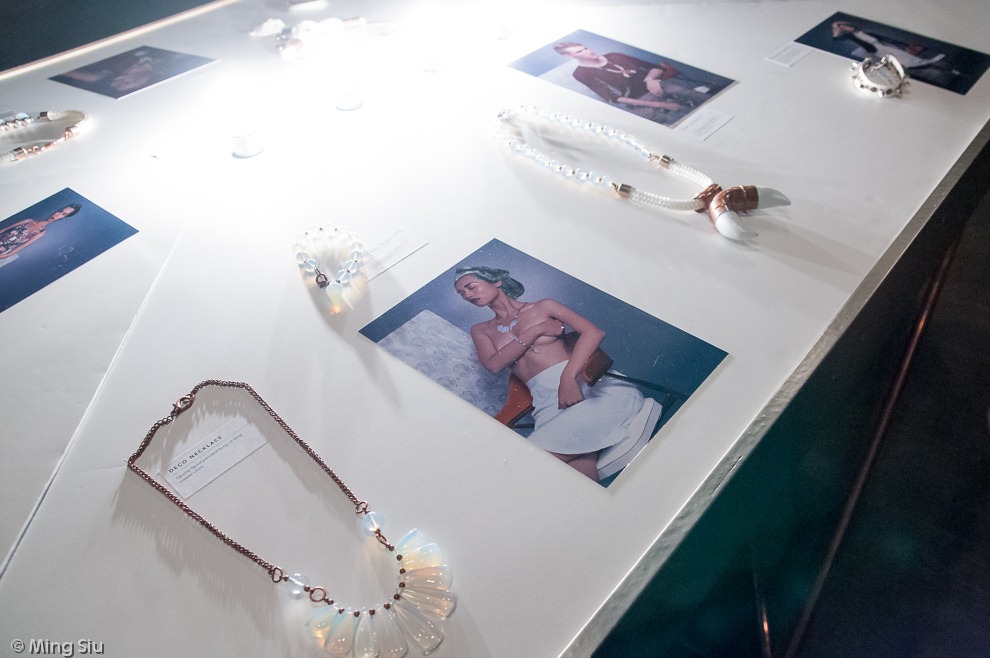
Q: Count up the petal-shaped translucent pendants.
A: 9